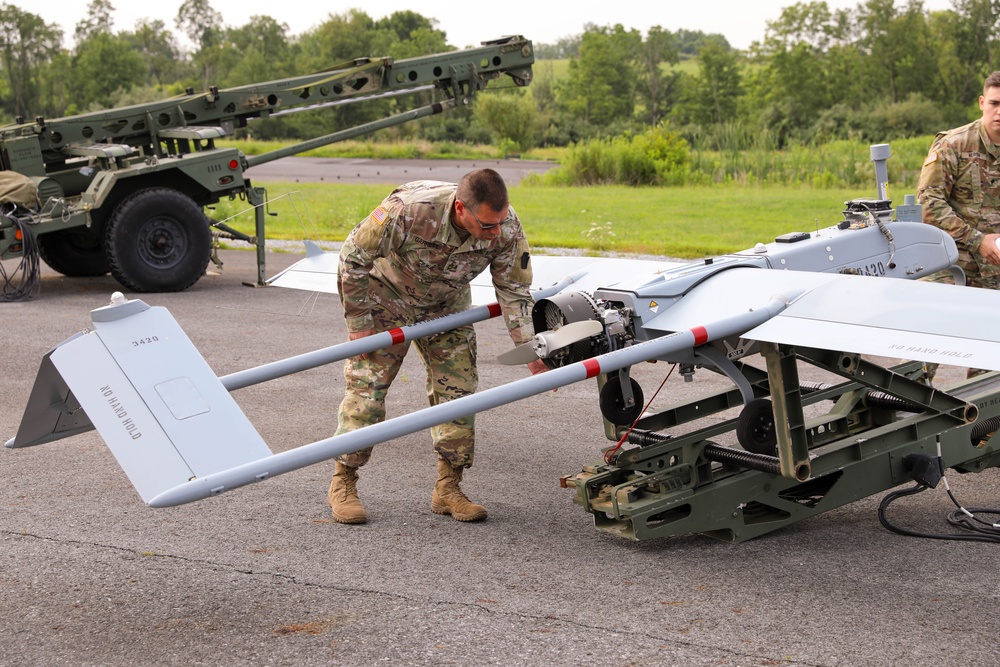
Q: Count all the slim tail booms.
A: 2